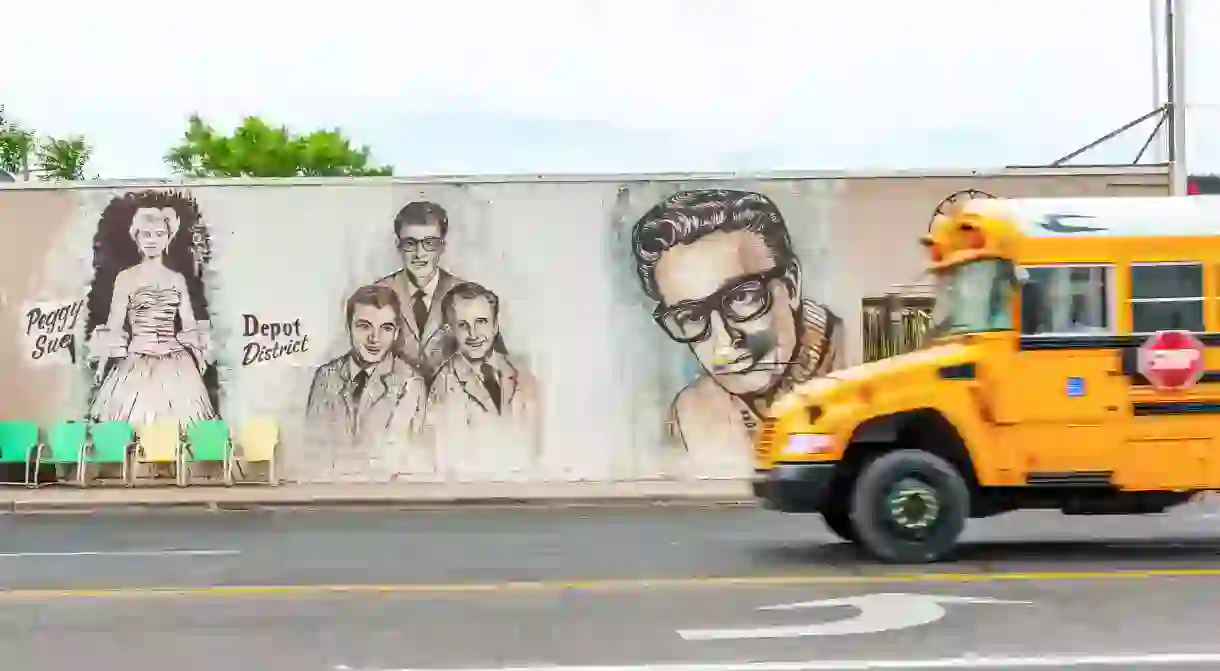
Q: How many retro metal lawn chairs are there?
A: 6